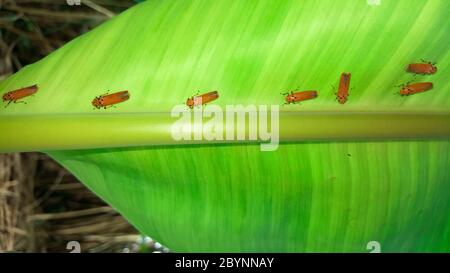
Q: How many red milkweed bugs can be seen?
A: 7